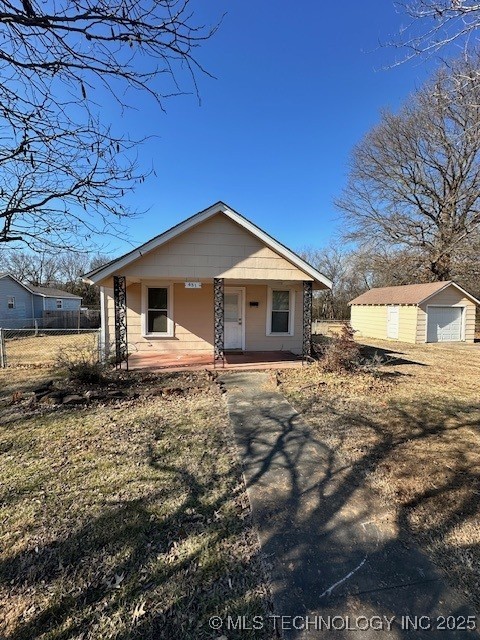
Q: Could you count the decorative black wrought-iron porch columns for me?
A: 3